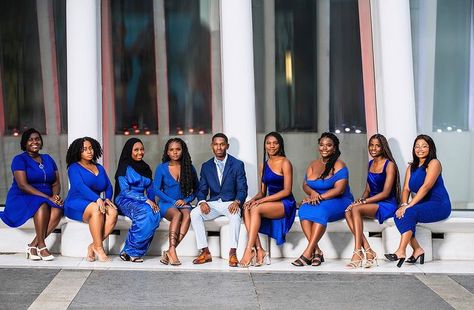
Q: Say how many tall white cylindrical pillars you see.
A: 3